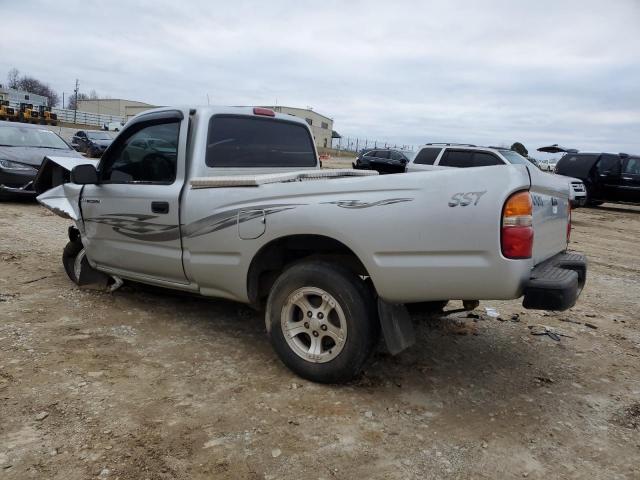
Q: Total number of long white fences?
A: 1